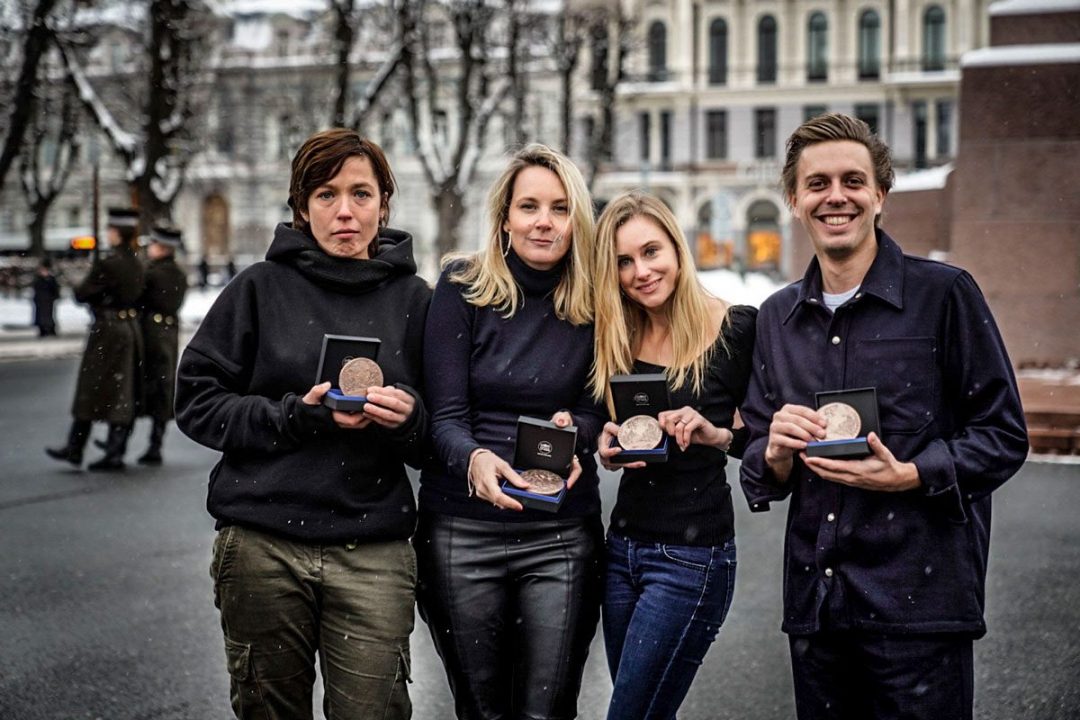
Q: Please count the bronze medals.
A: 4